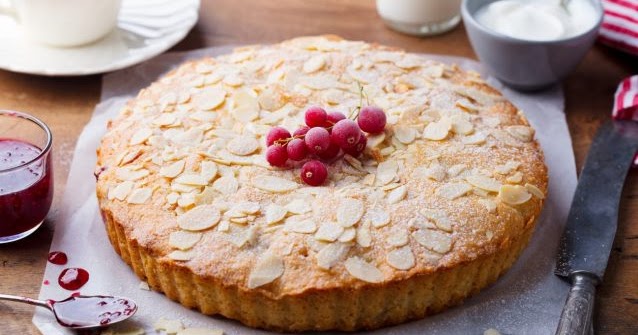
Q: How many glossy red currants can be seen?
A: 12